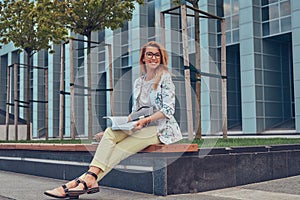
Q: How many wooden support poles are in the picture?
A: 9